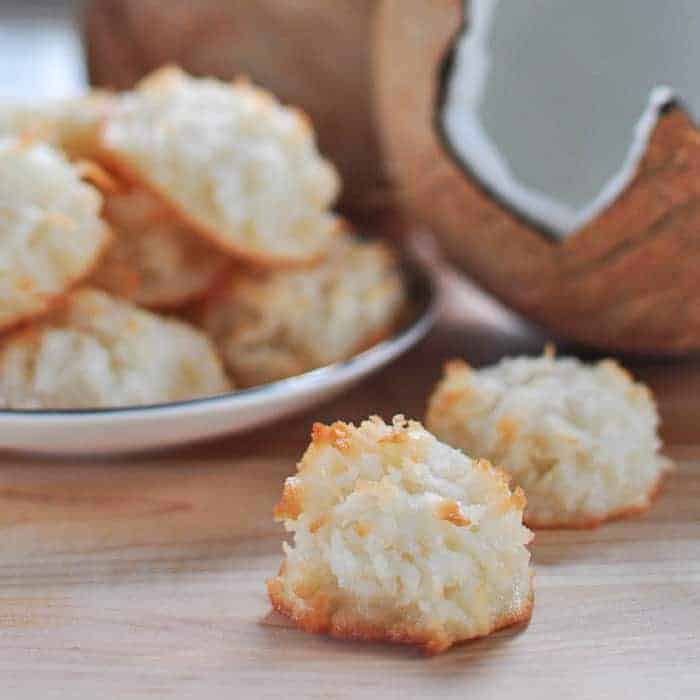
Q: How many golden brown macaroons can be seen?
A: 8